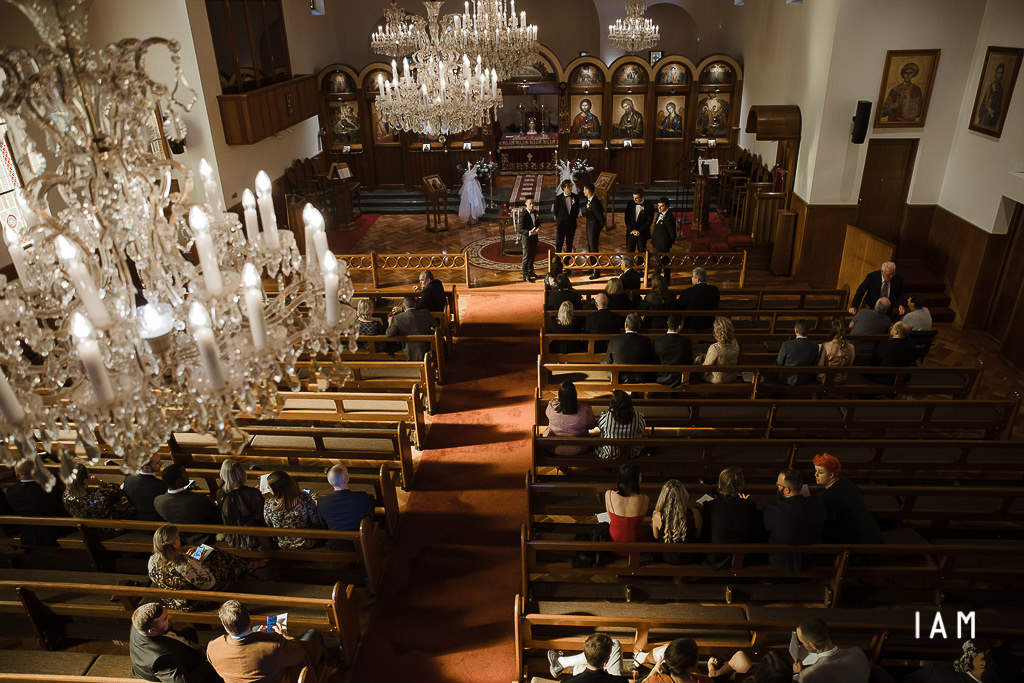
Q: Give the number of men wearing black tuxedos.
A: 5